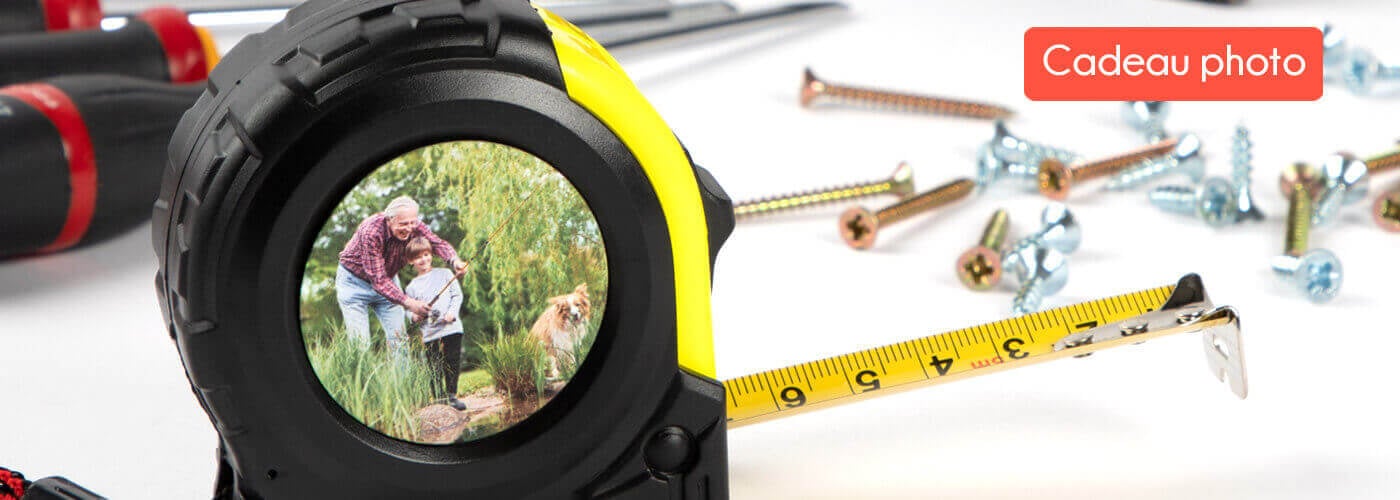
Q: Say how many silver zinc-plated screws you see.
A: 12